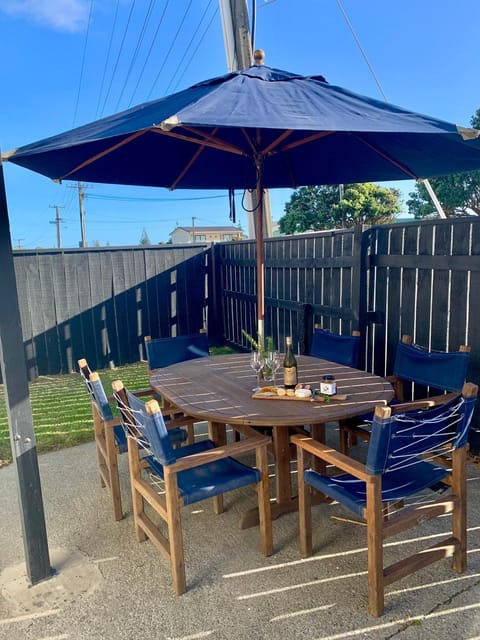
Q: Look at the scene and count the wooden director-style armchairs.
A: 6